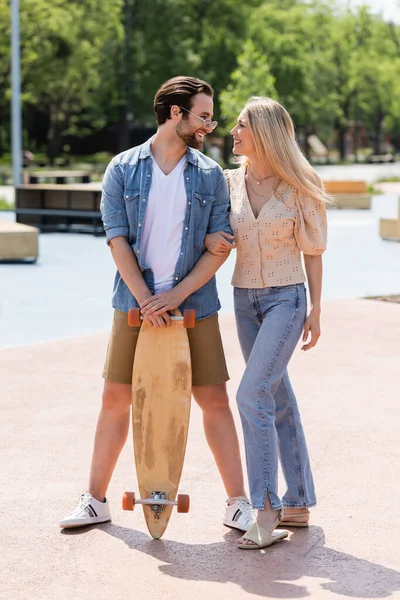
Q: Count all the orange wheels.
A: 4